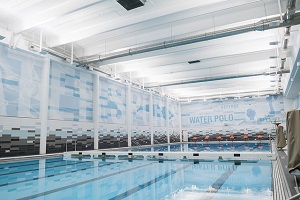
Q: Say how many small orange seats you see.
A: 6